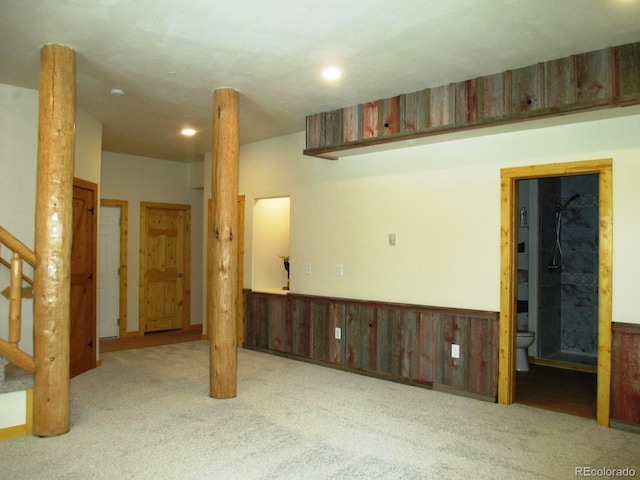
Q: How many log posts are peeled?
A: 2